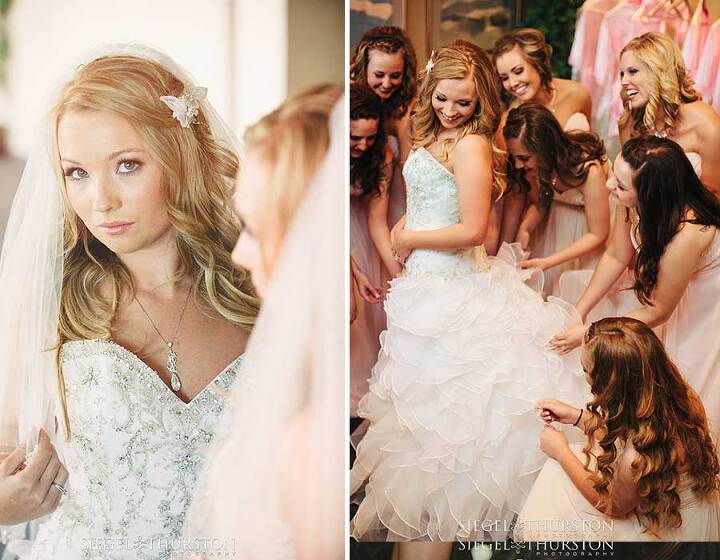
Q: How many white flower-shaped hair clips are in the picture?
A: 2